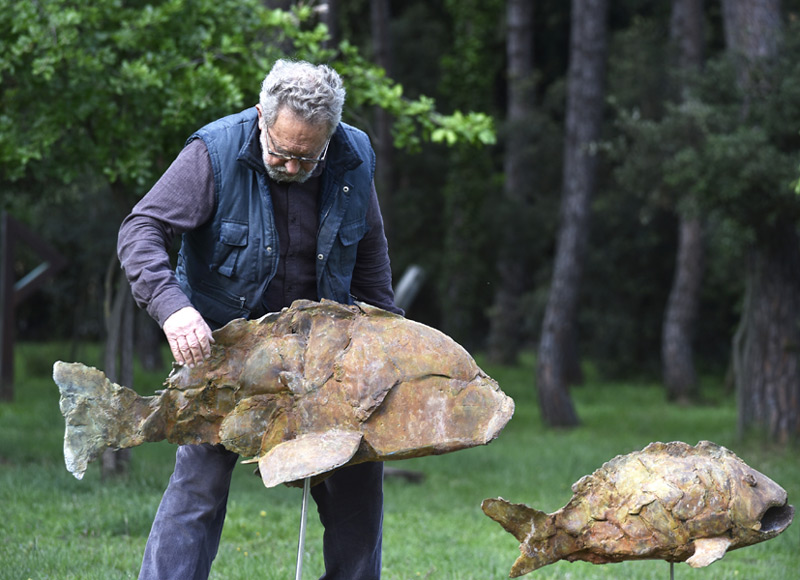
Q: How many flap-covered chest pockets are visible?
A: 2